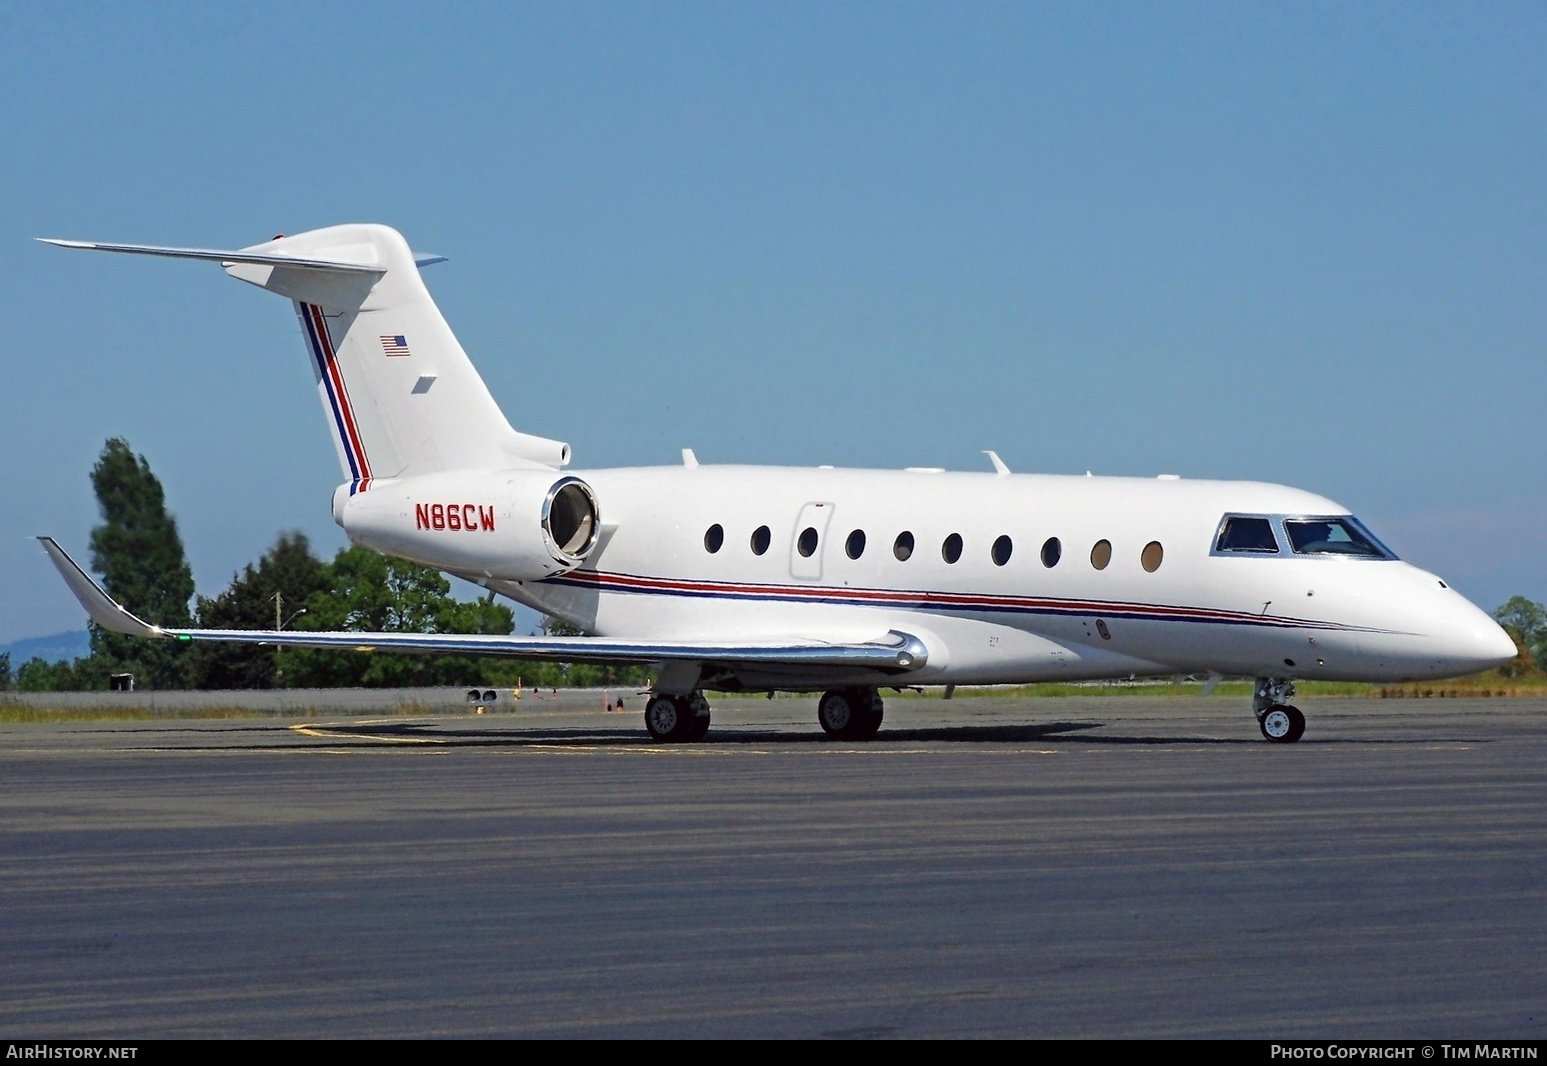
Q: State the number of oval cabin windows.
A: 10